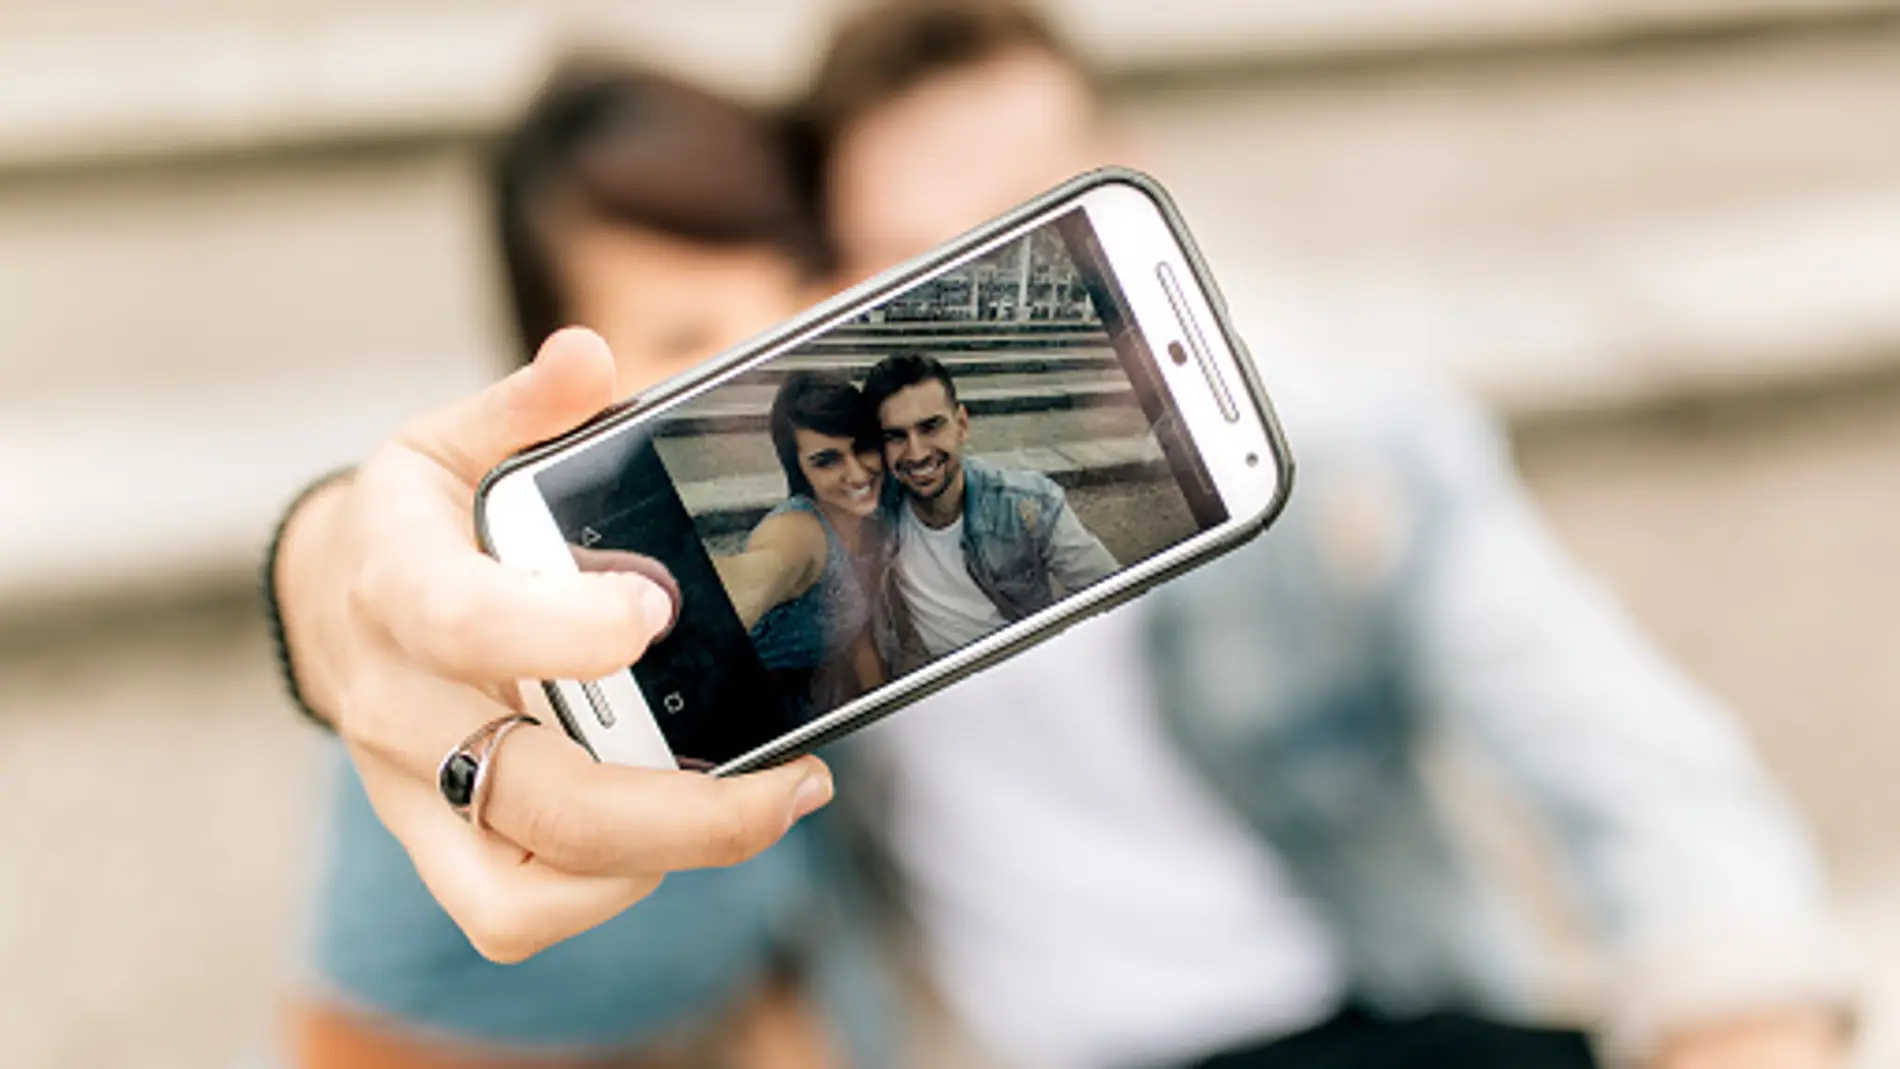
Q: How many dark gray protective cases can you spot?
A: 1